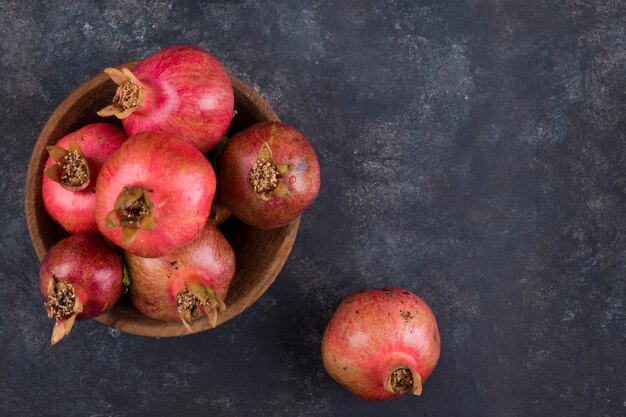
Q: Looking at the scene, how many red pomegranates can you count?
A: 7